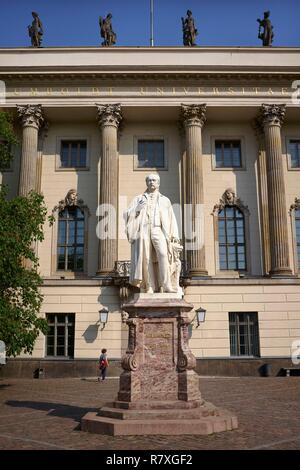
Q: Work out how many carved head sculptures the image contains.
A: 2